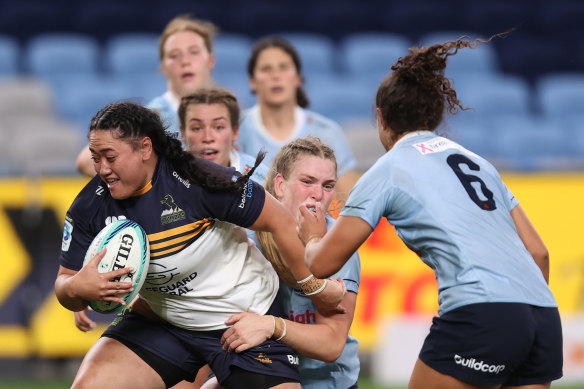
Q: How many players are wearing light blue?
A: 5